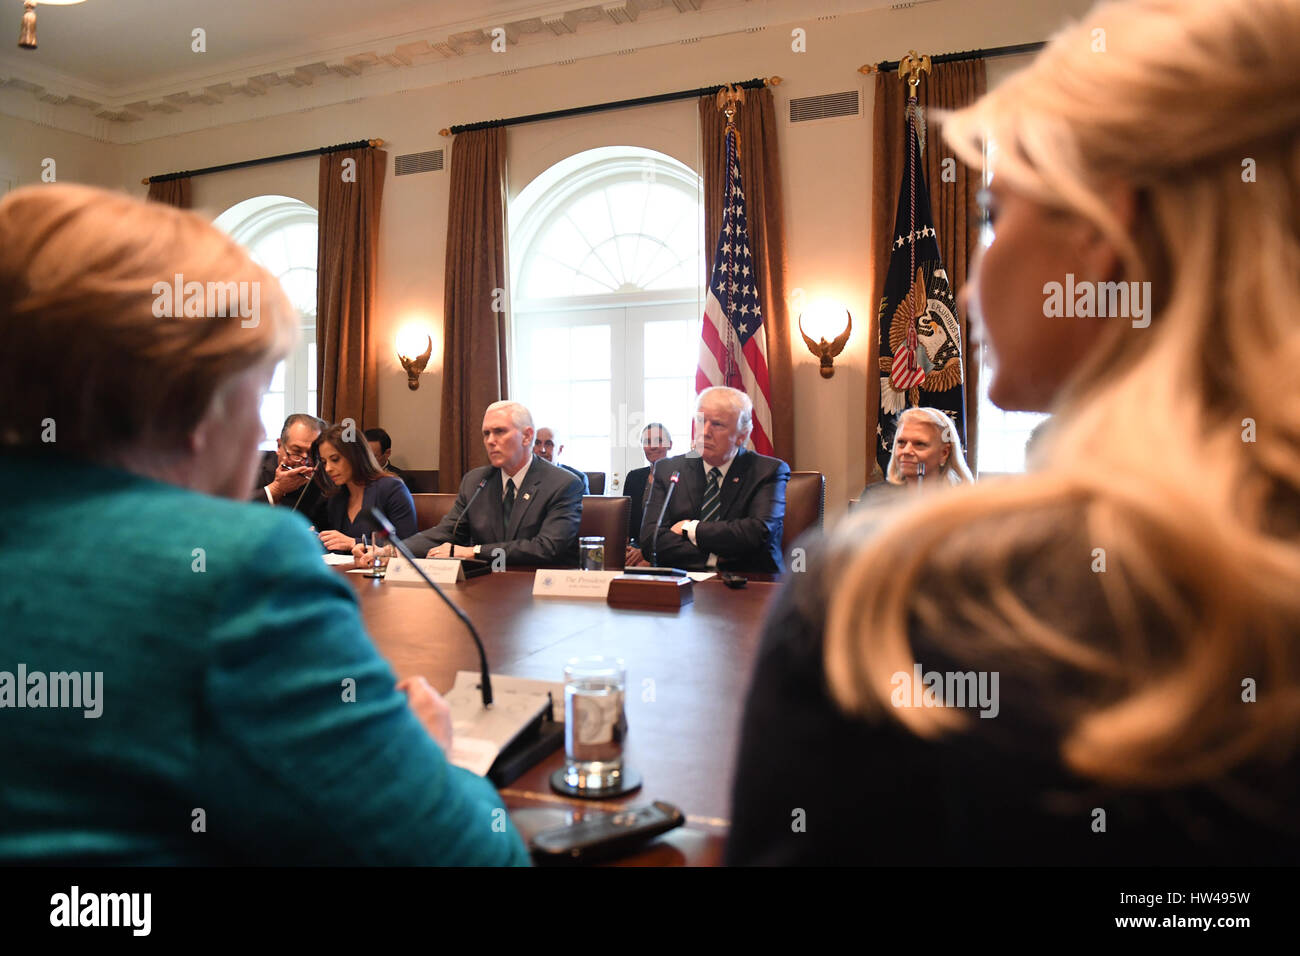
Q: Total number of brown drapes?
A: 5